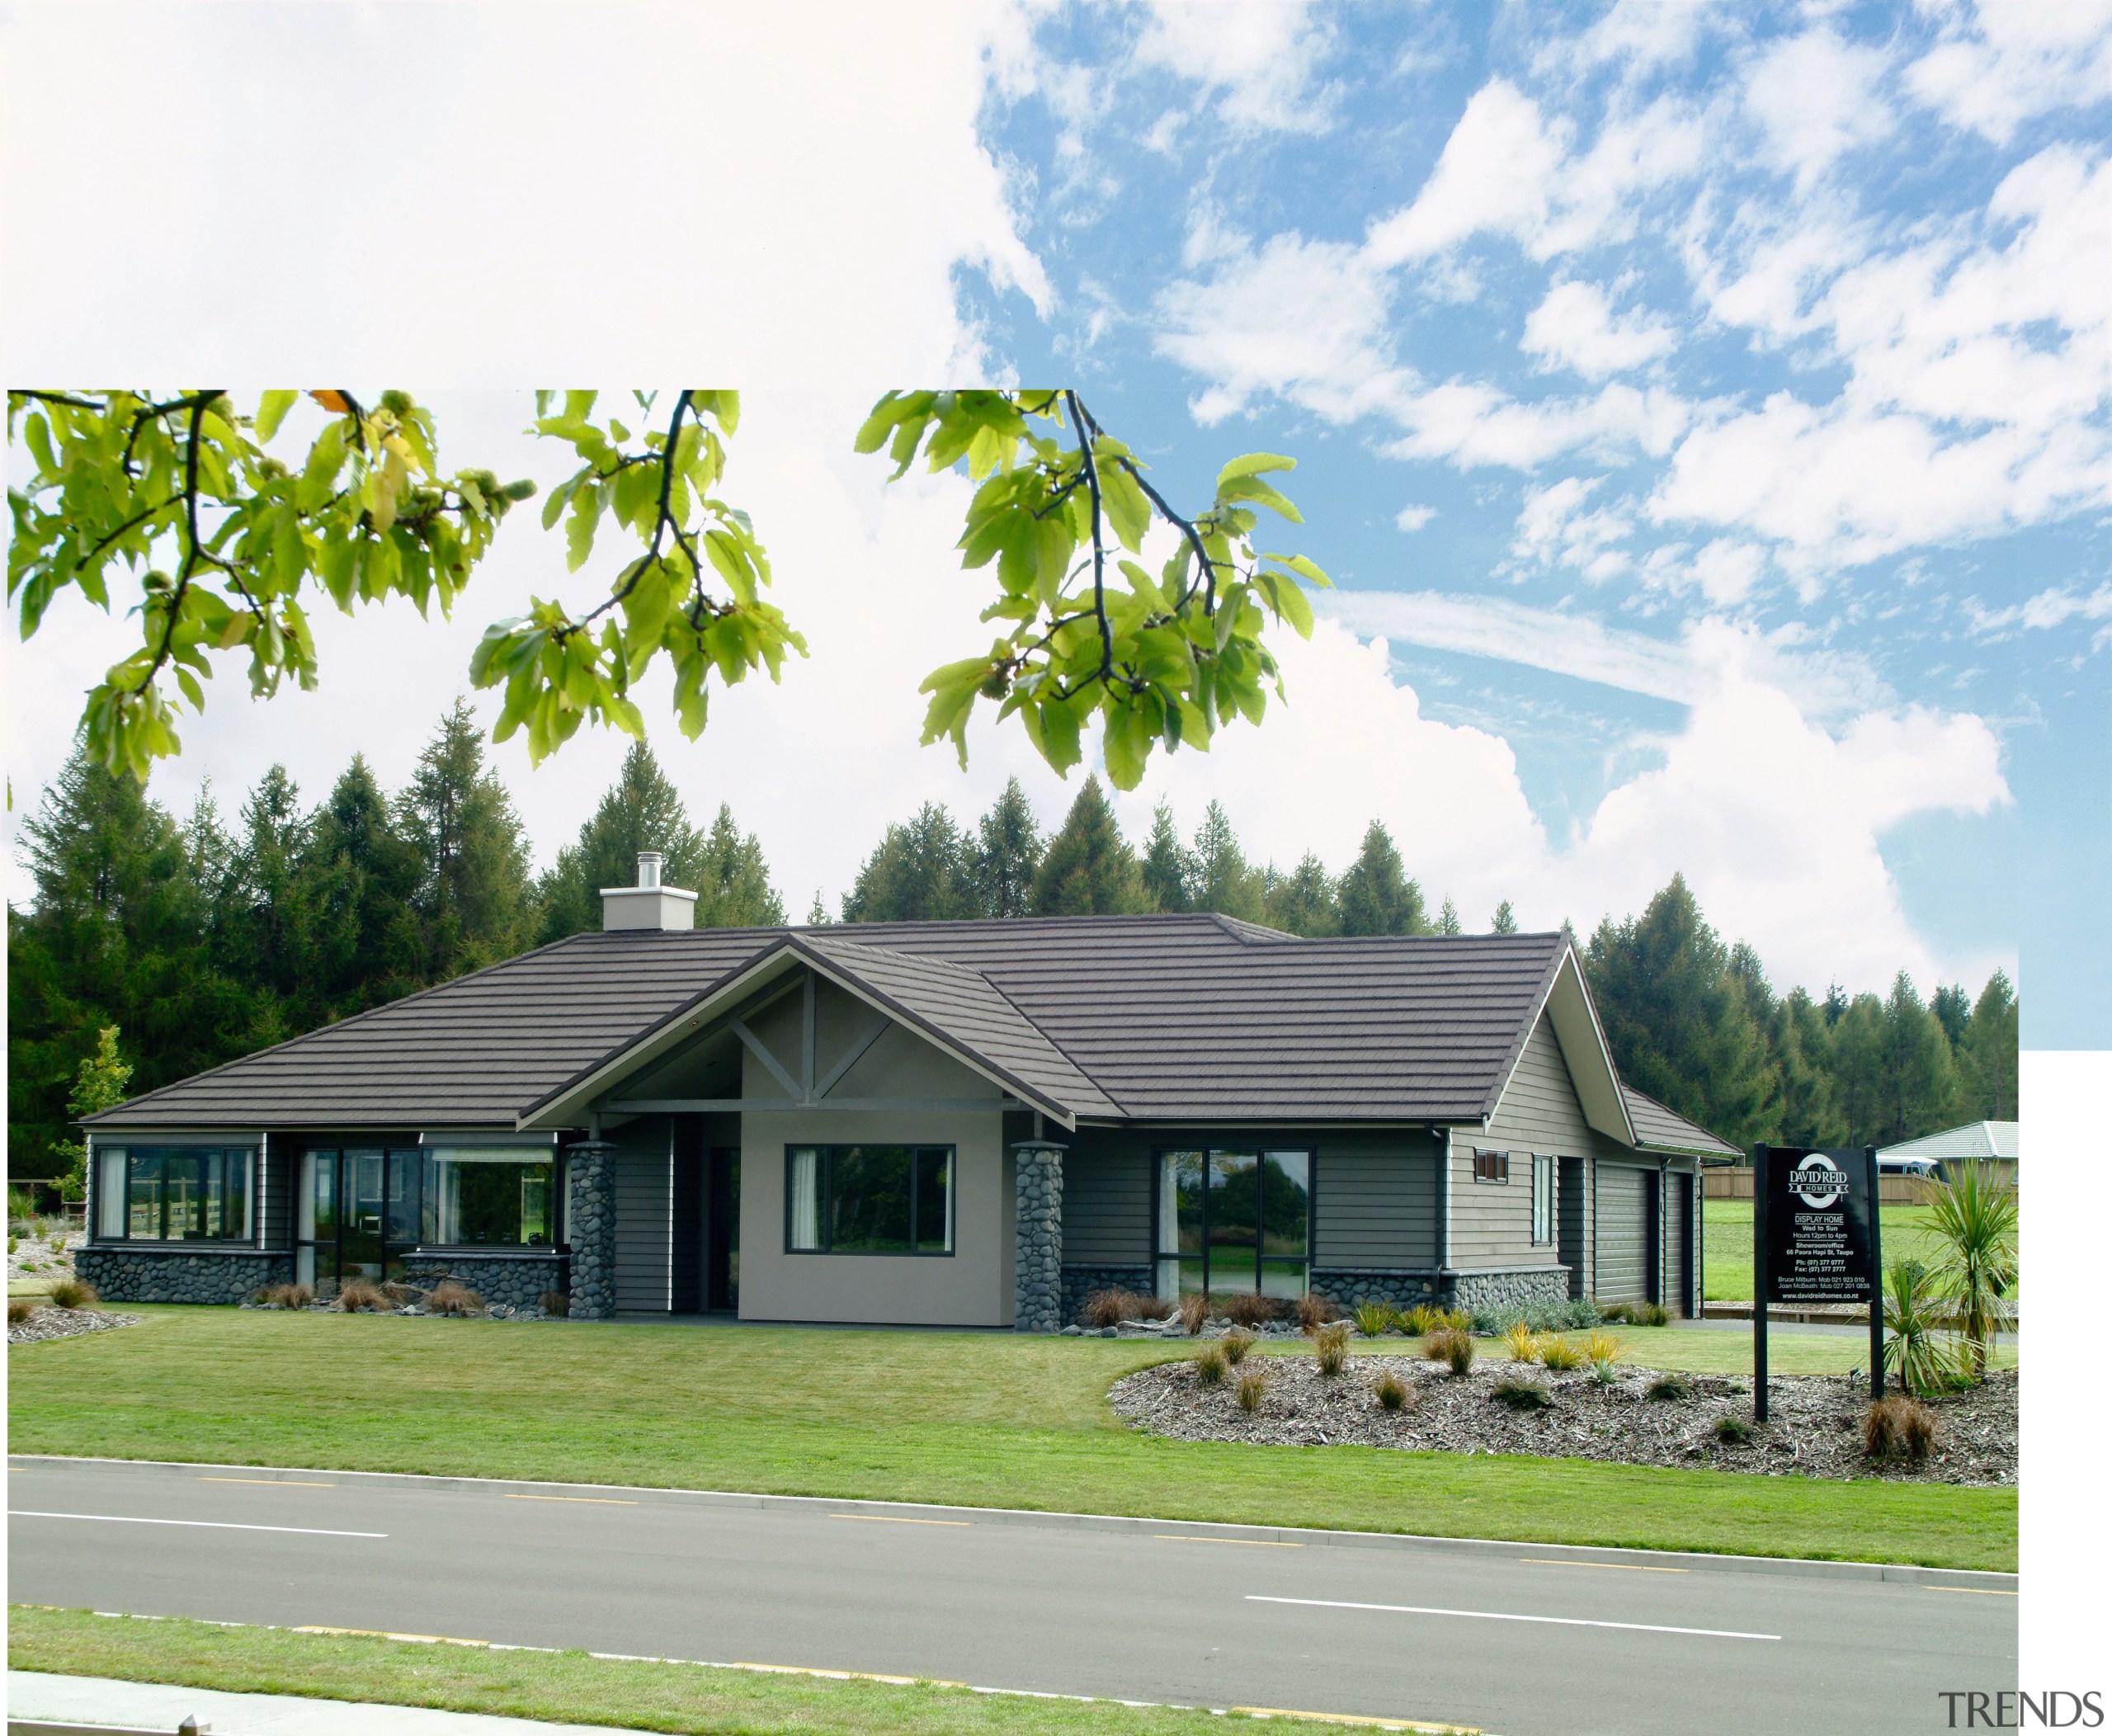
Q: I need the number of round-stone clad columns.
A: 2